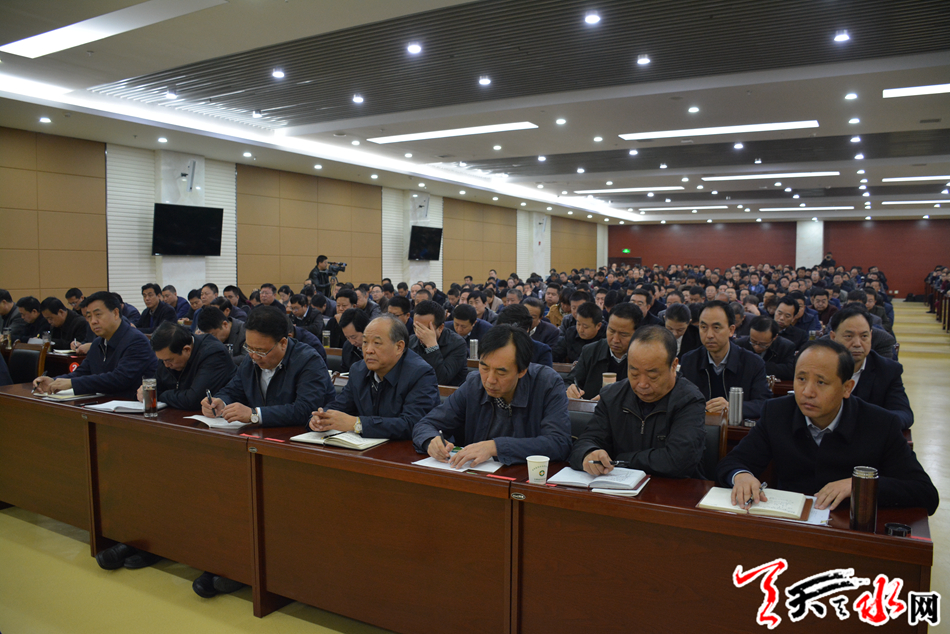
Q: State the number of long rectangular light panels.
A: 10